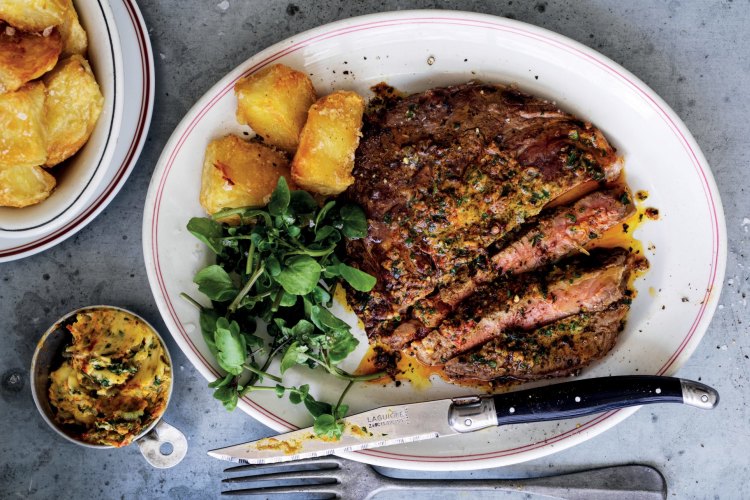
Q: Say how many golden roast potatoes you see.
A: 9